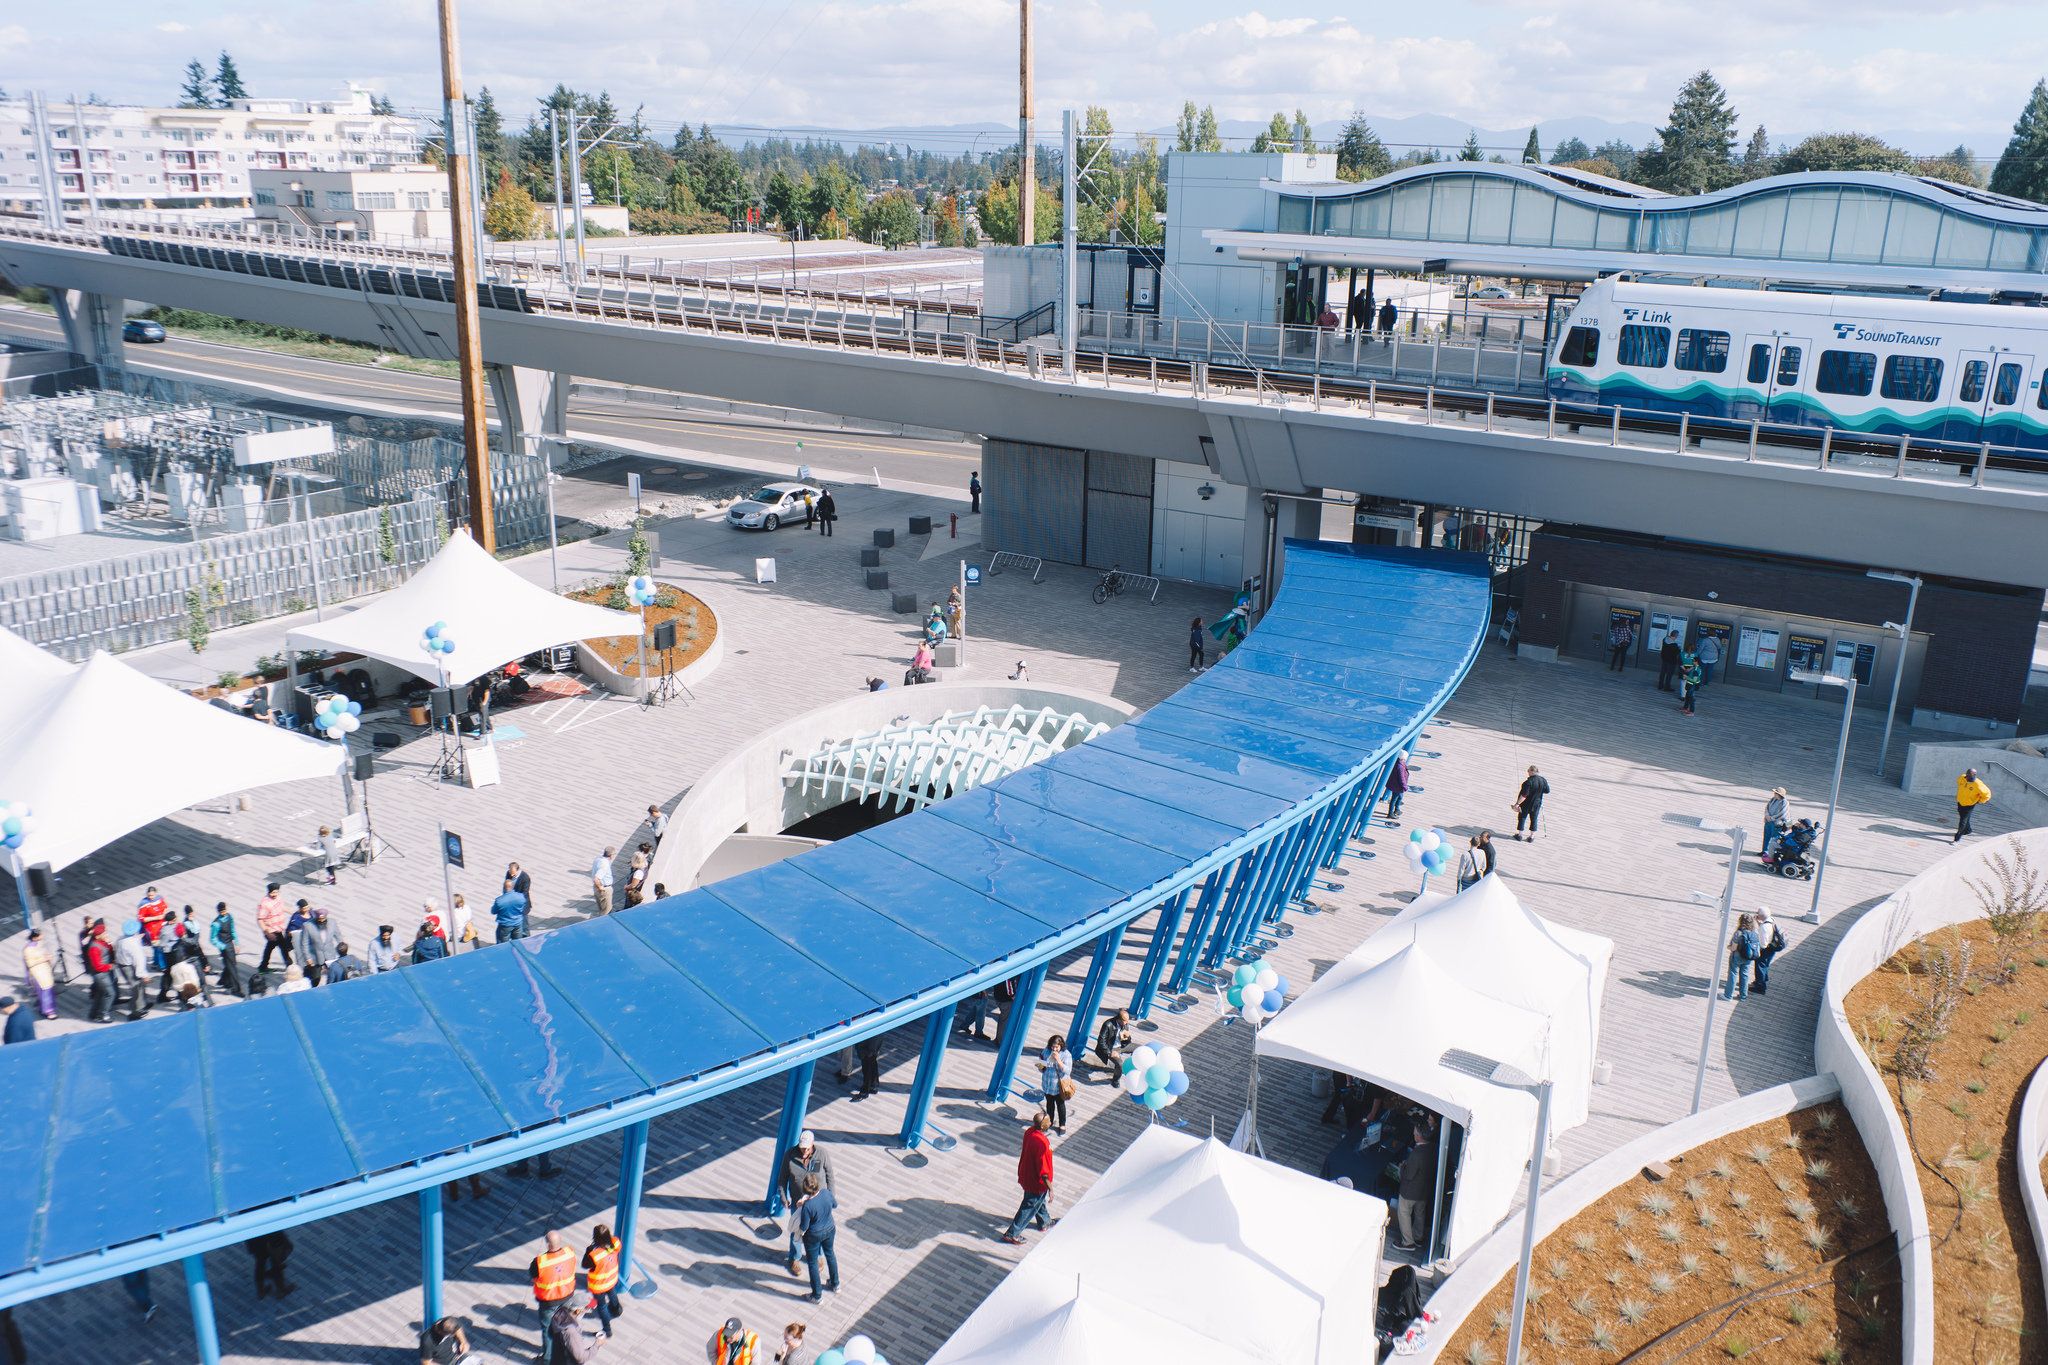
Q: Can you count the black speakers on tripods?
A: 6